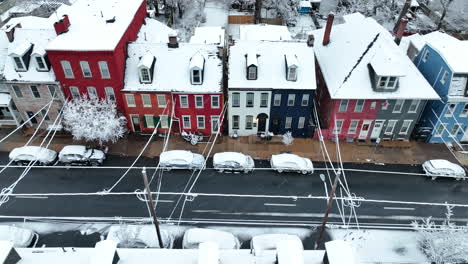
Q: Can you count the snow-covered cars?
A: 10